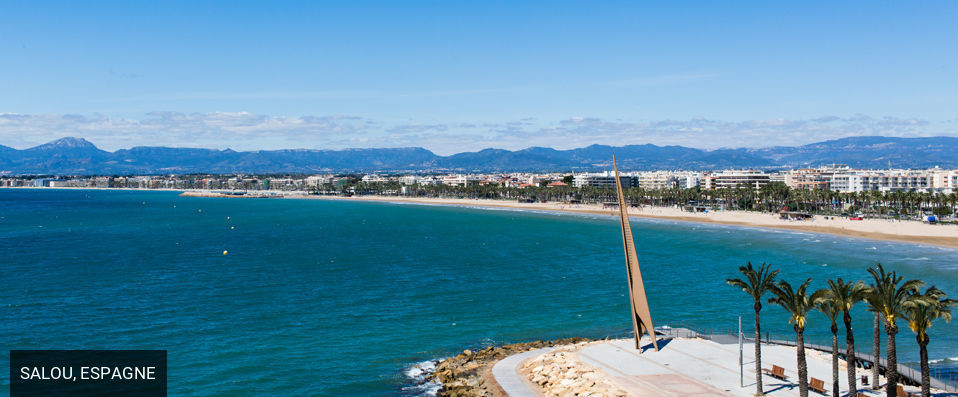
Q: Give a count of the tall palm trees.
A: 7